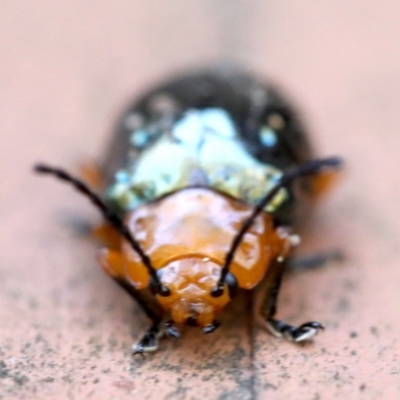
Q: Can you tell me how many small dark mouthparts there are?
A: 2